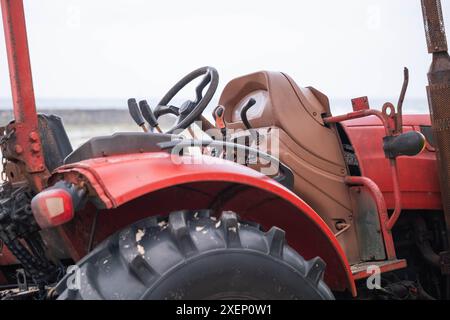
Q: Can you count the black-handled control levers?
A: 3